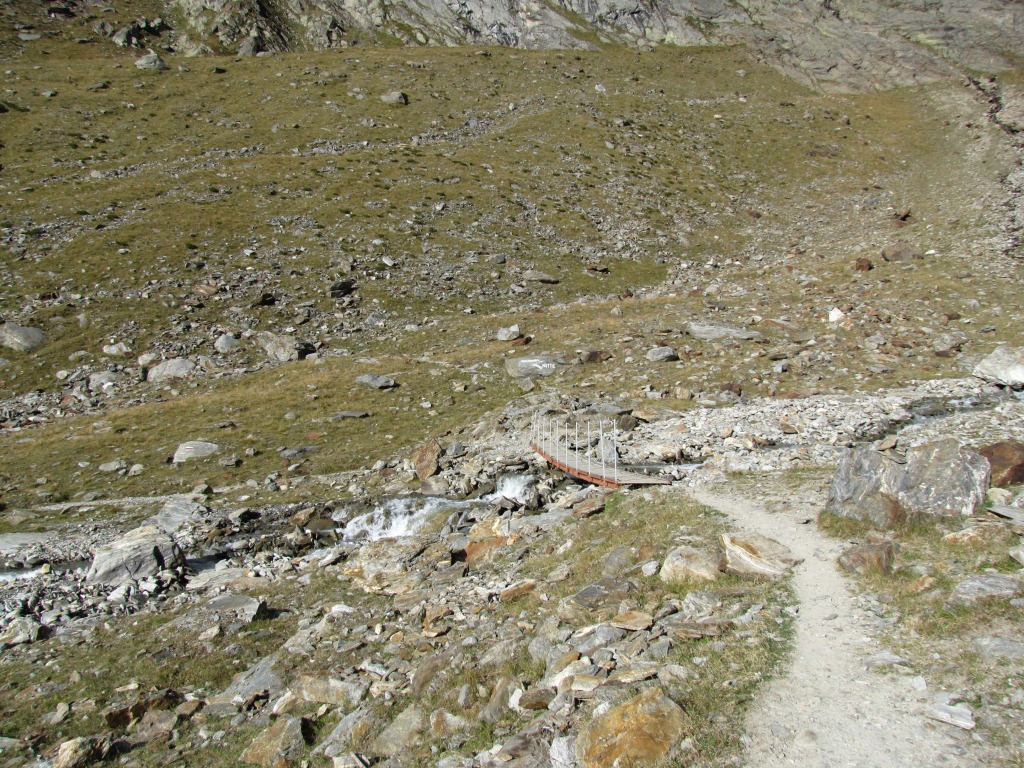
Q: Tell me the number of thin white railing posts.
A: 11